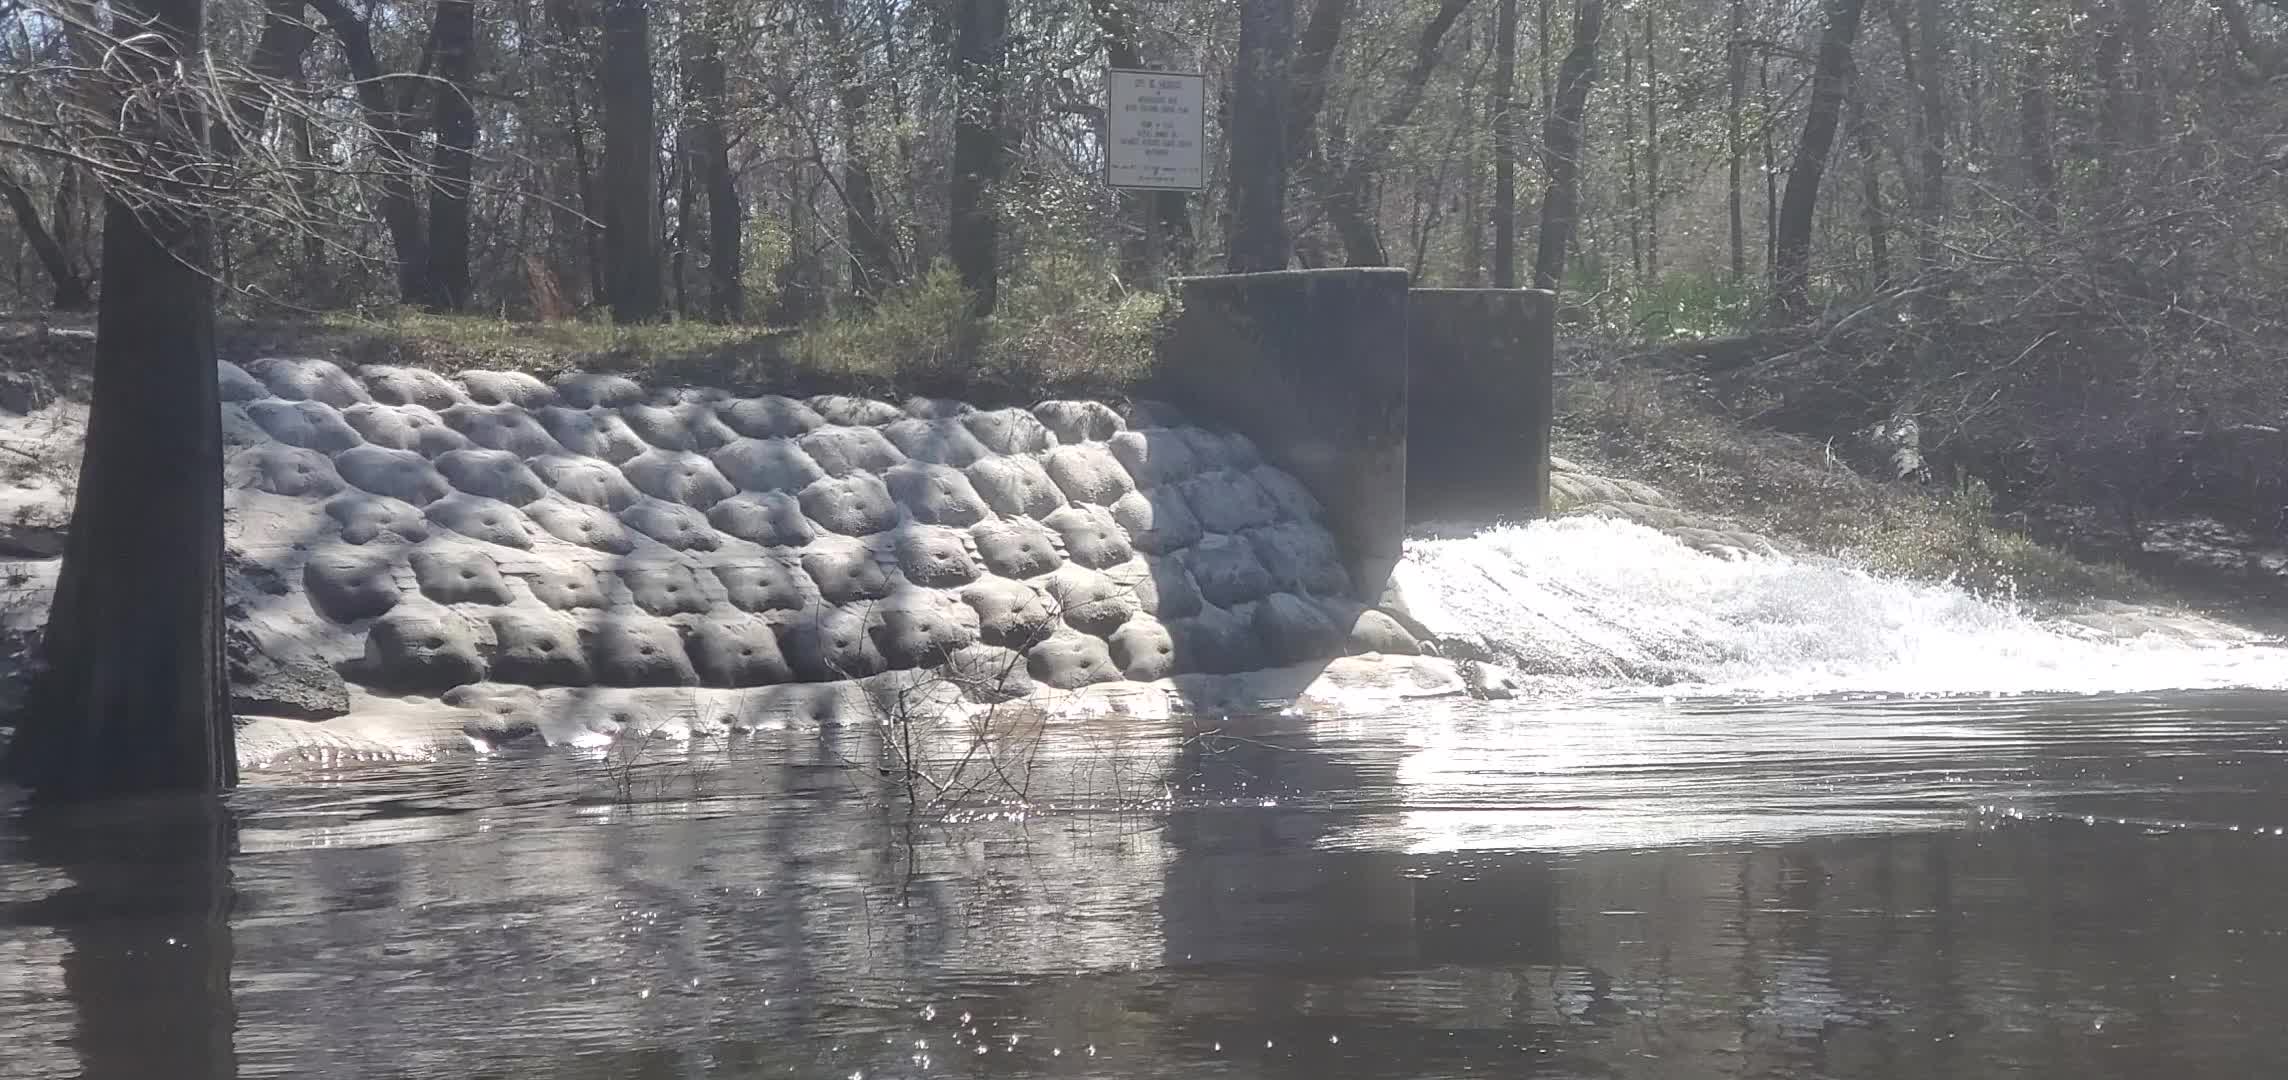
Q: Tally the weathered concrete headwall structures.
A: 2